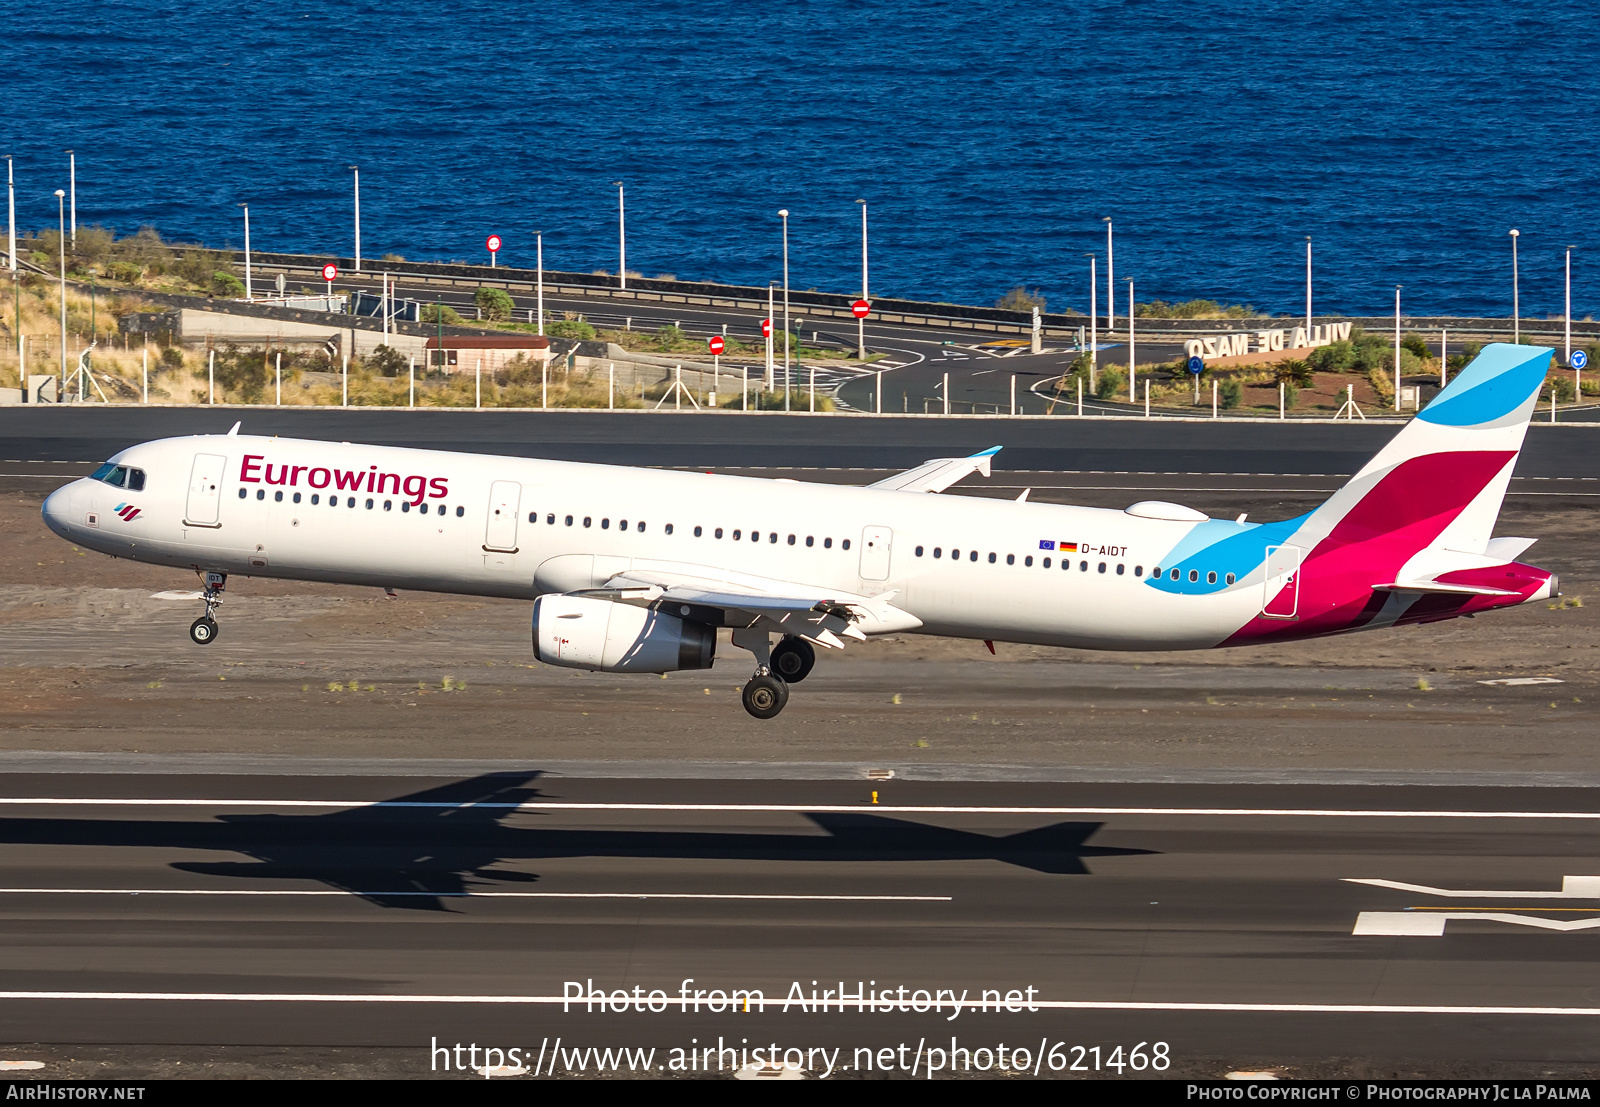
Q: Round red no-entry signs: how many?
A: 3